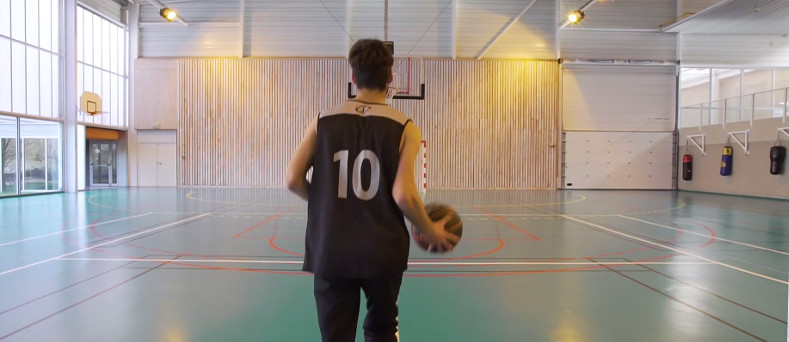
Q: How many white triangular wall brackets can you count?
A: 3